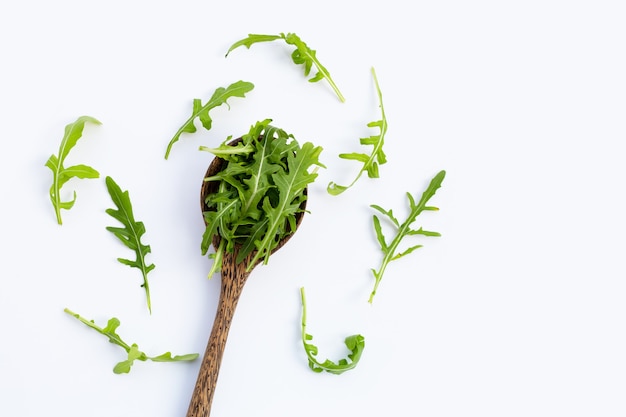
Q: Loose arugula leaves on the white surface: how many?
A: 8